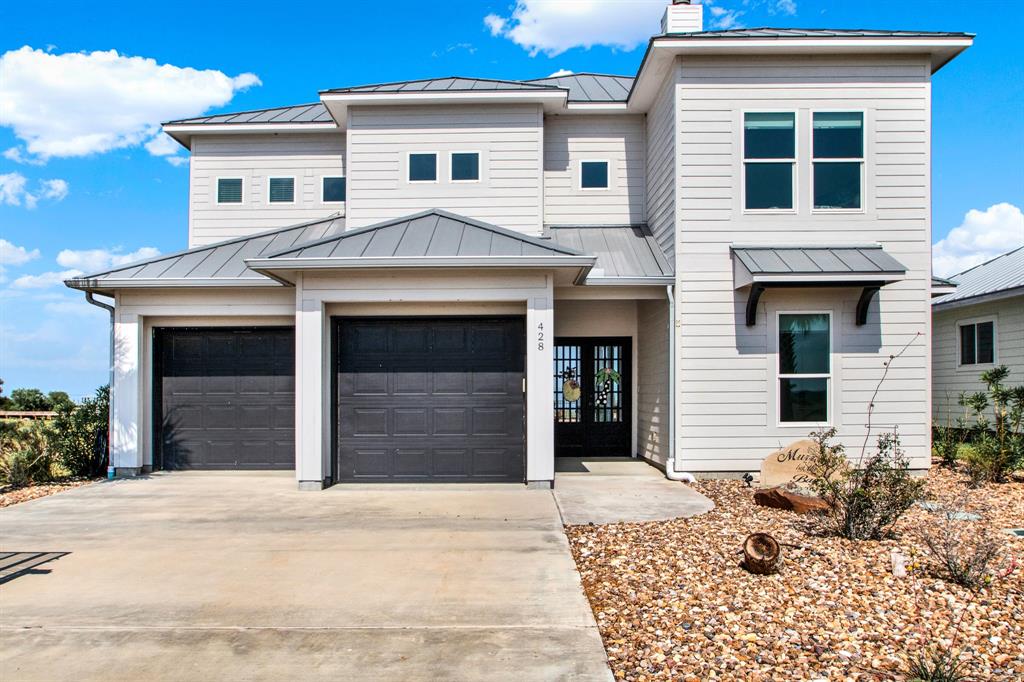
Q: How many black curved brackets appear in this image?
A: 2